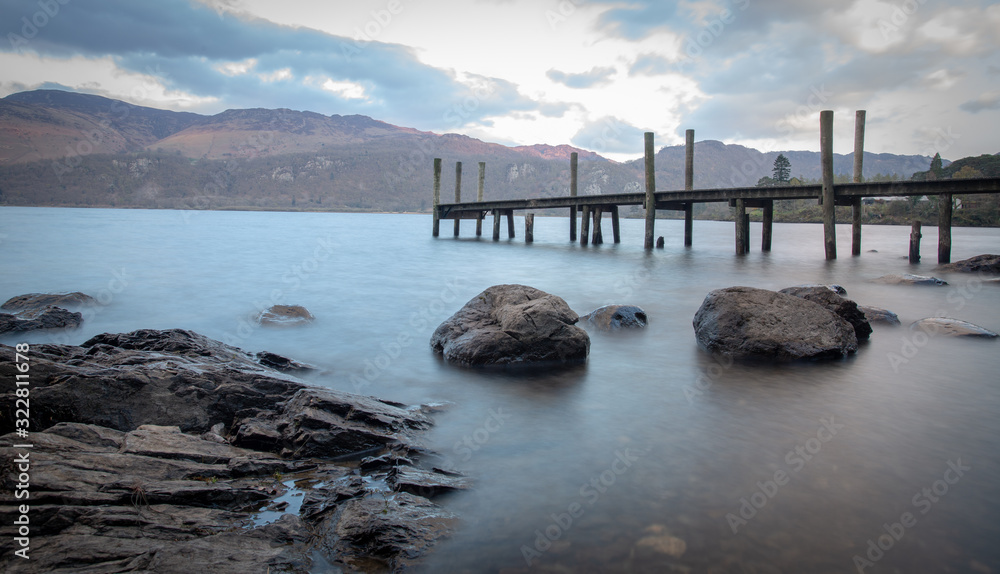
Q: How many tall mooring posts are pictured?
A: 8